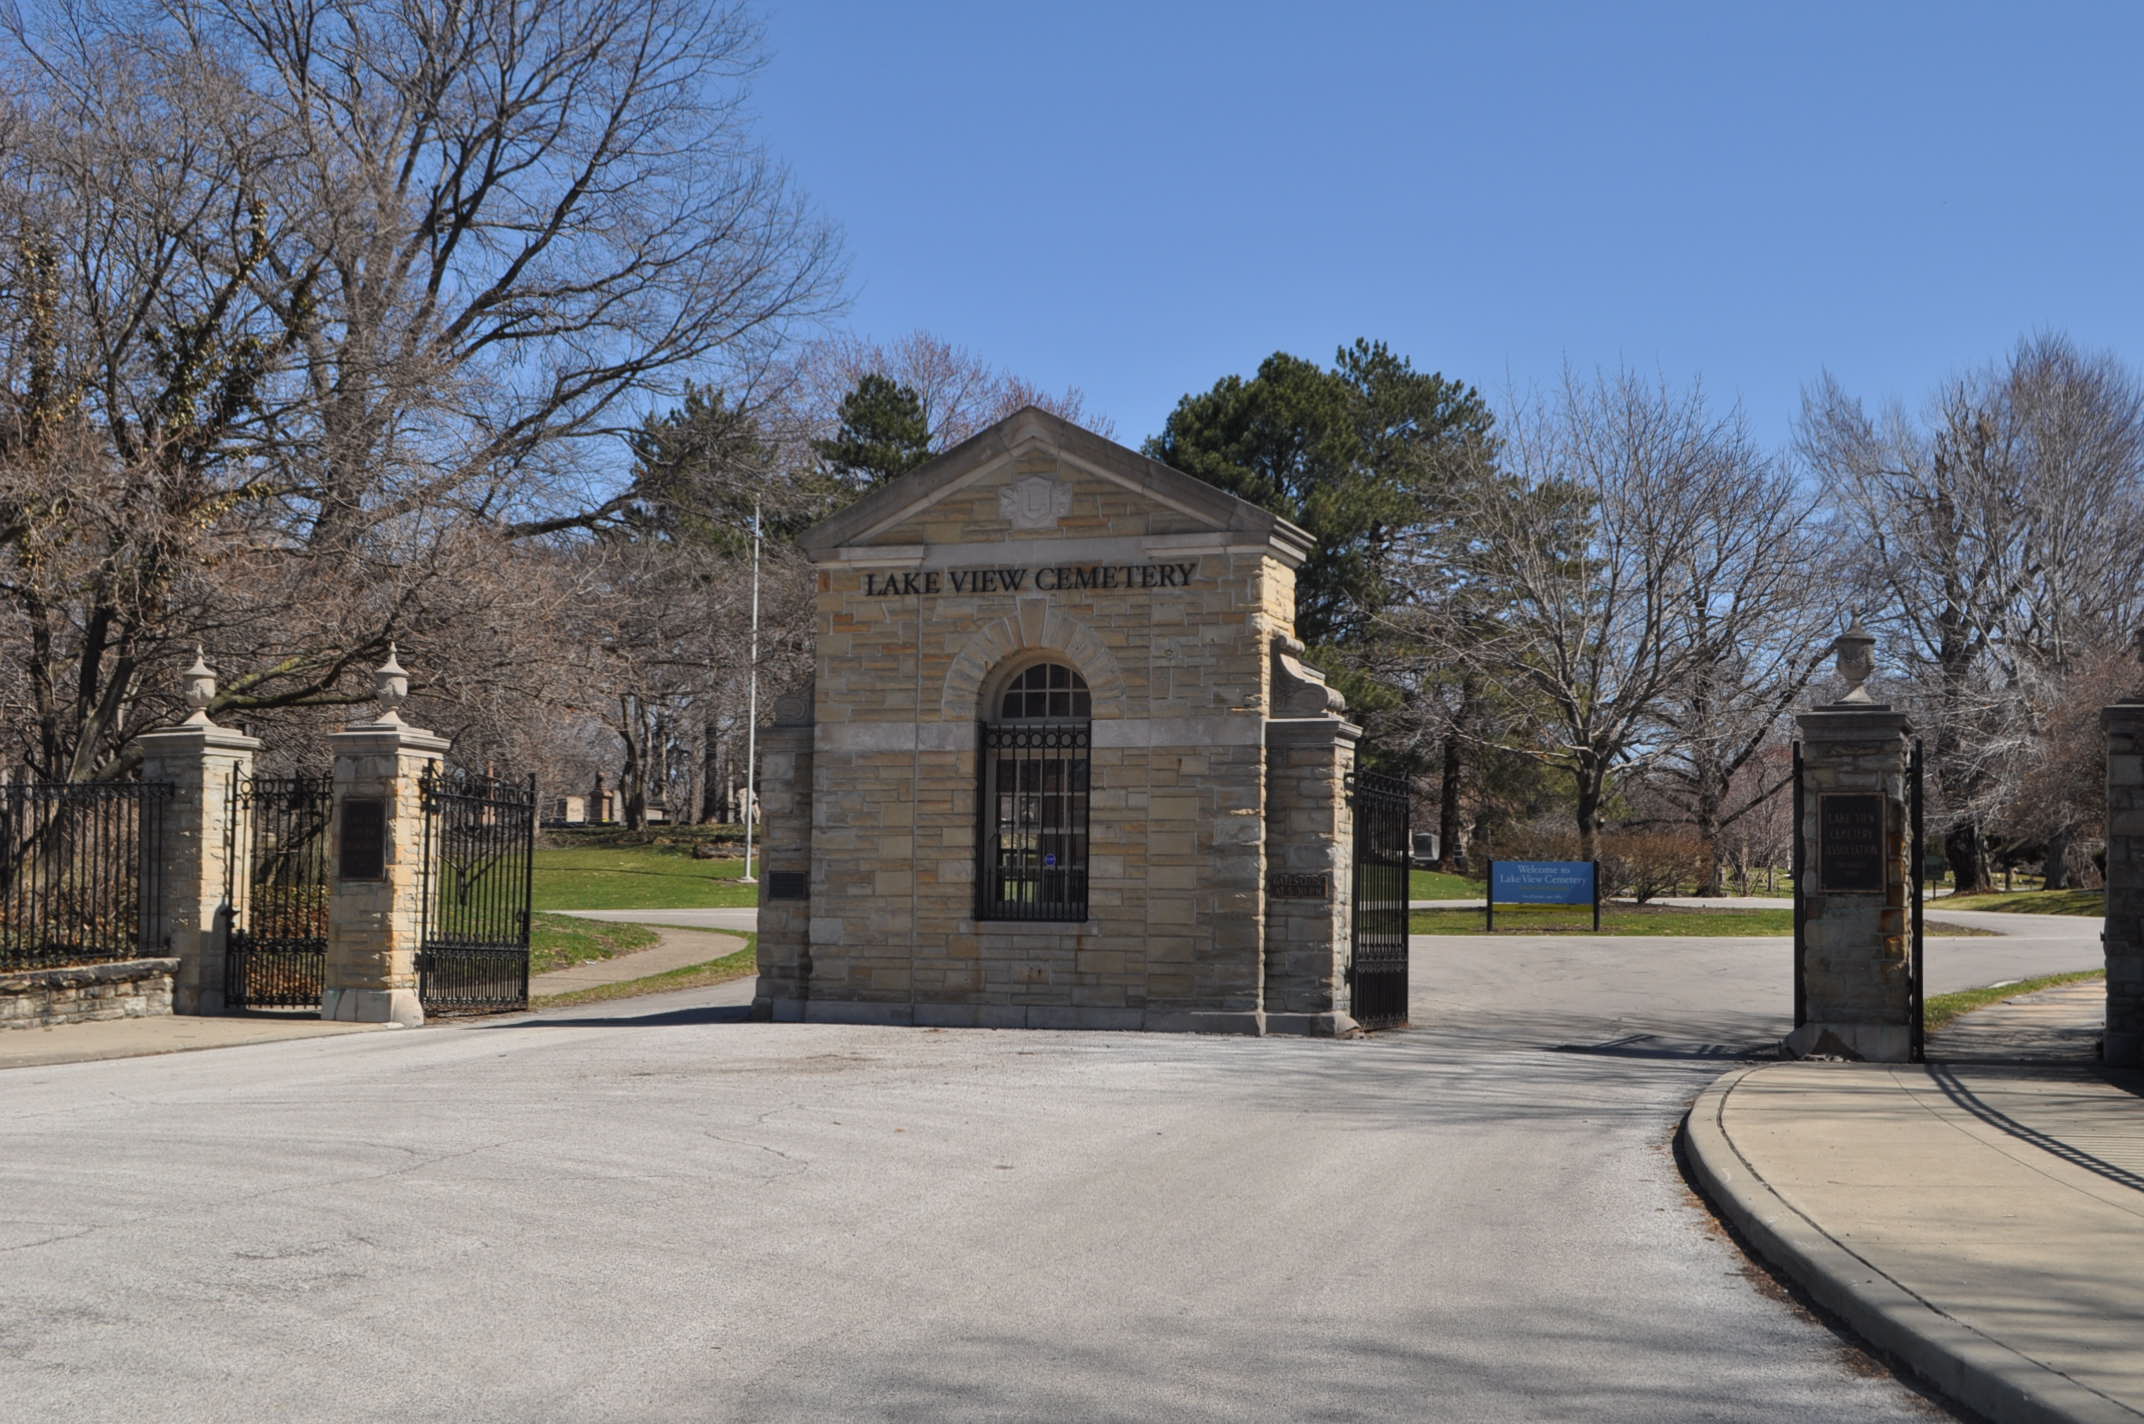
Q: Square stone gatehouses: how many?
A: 1